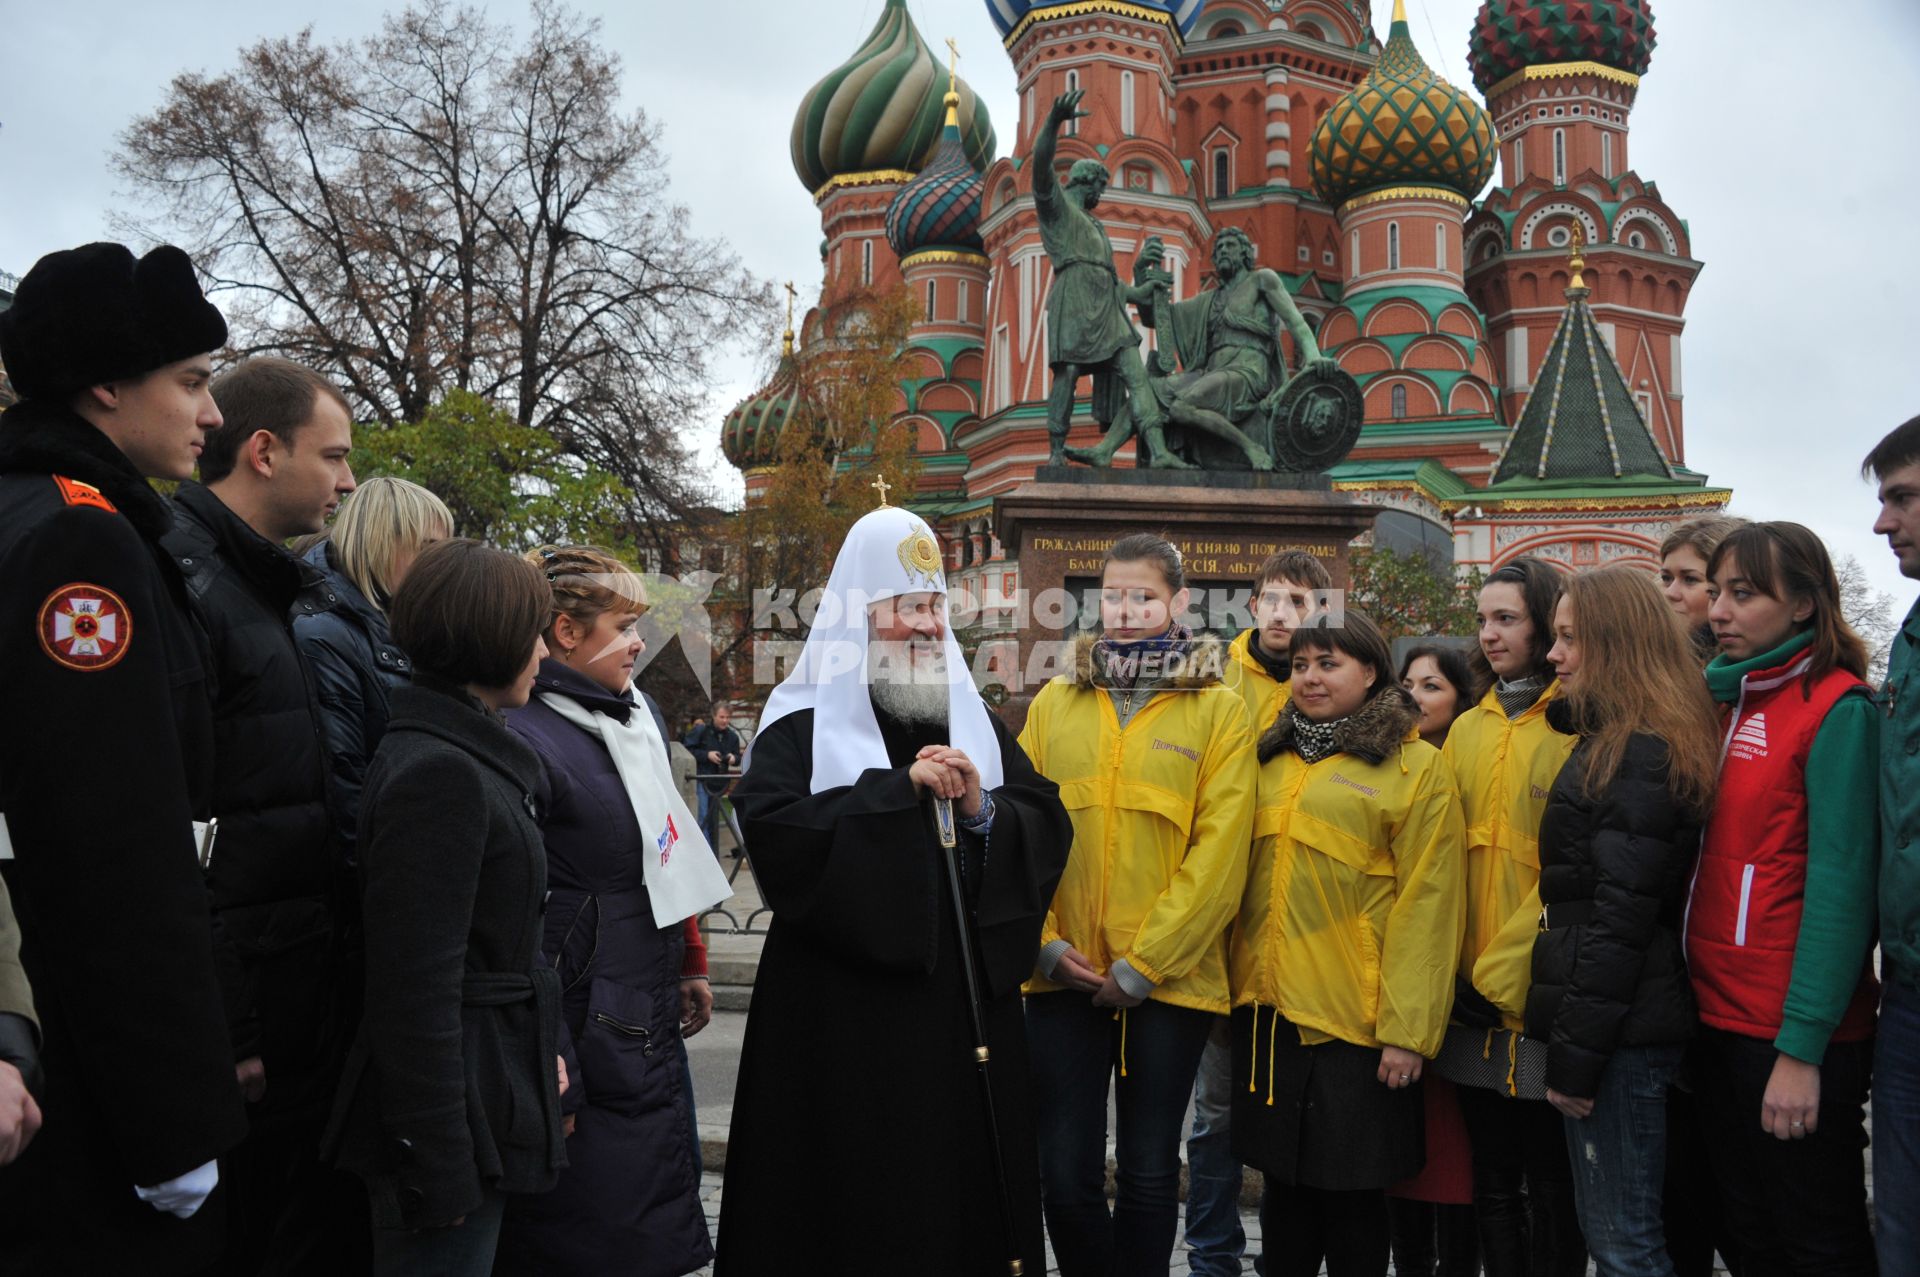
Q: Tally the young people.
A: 14